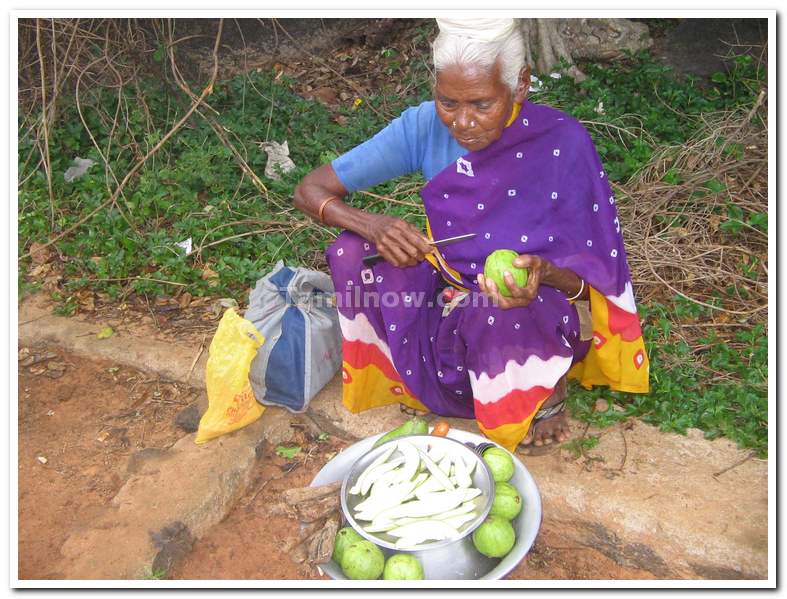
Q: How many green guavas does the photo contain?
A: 7